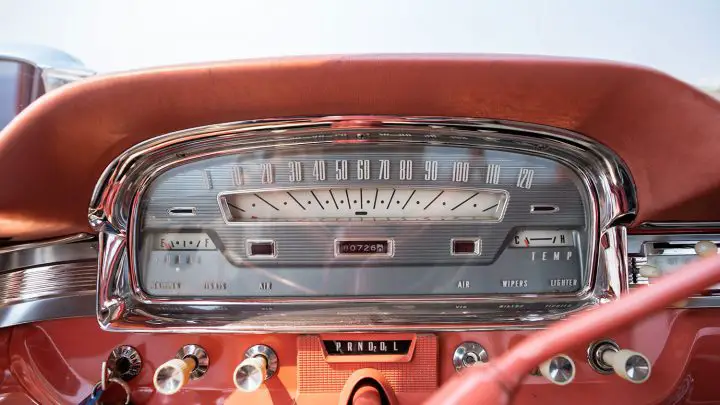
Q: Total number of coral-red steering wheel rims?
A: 1